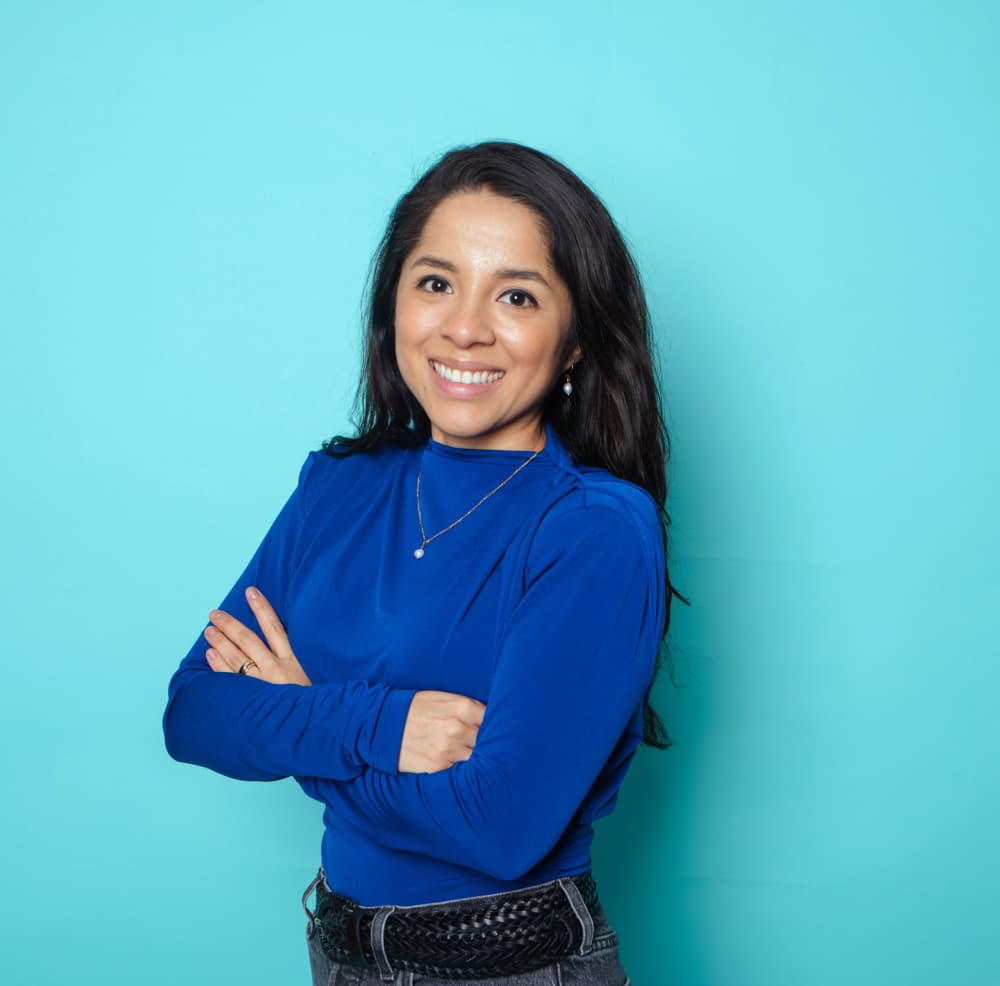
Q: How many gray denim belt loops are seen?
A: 3